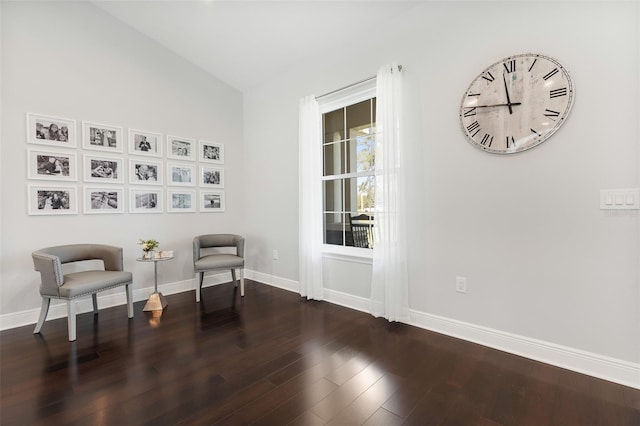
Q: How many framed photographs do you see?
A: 15